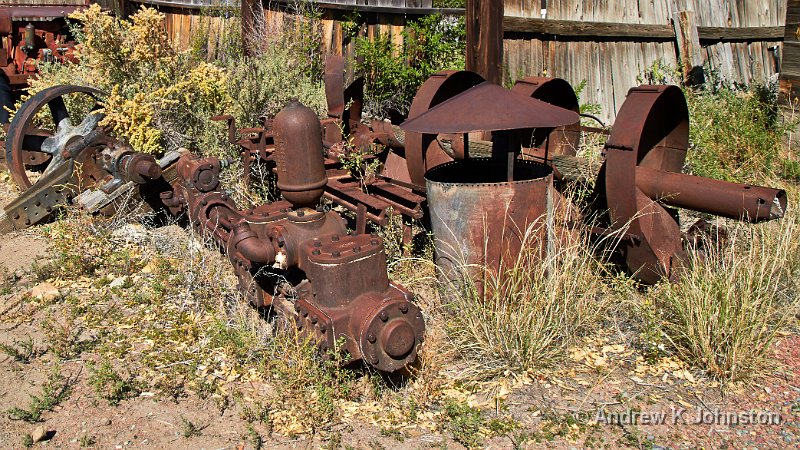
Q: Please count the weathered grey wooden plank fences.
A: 1